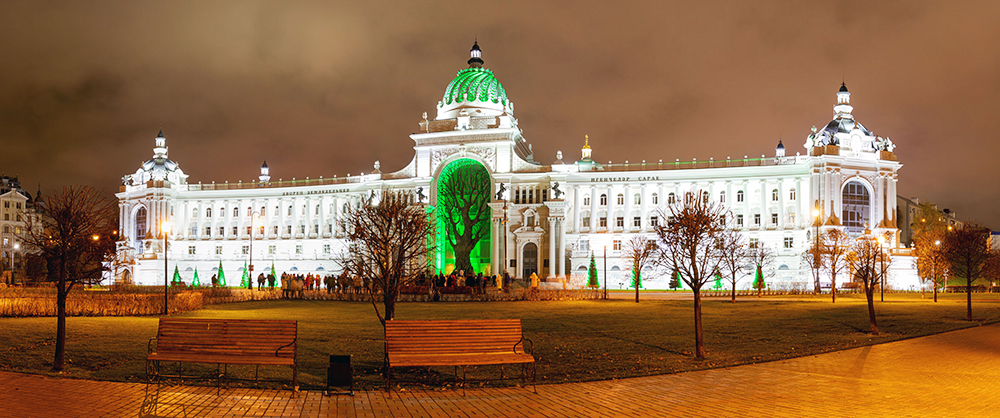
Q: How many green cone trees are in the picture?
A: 10